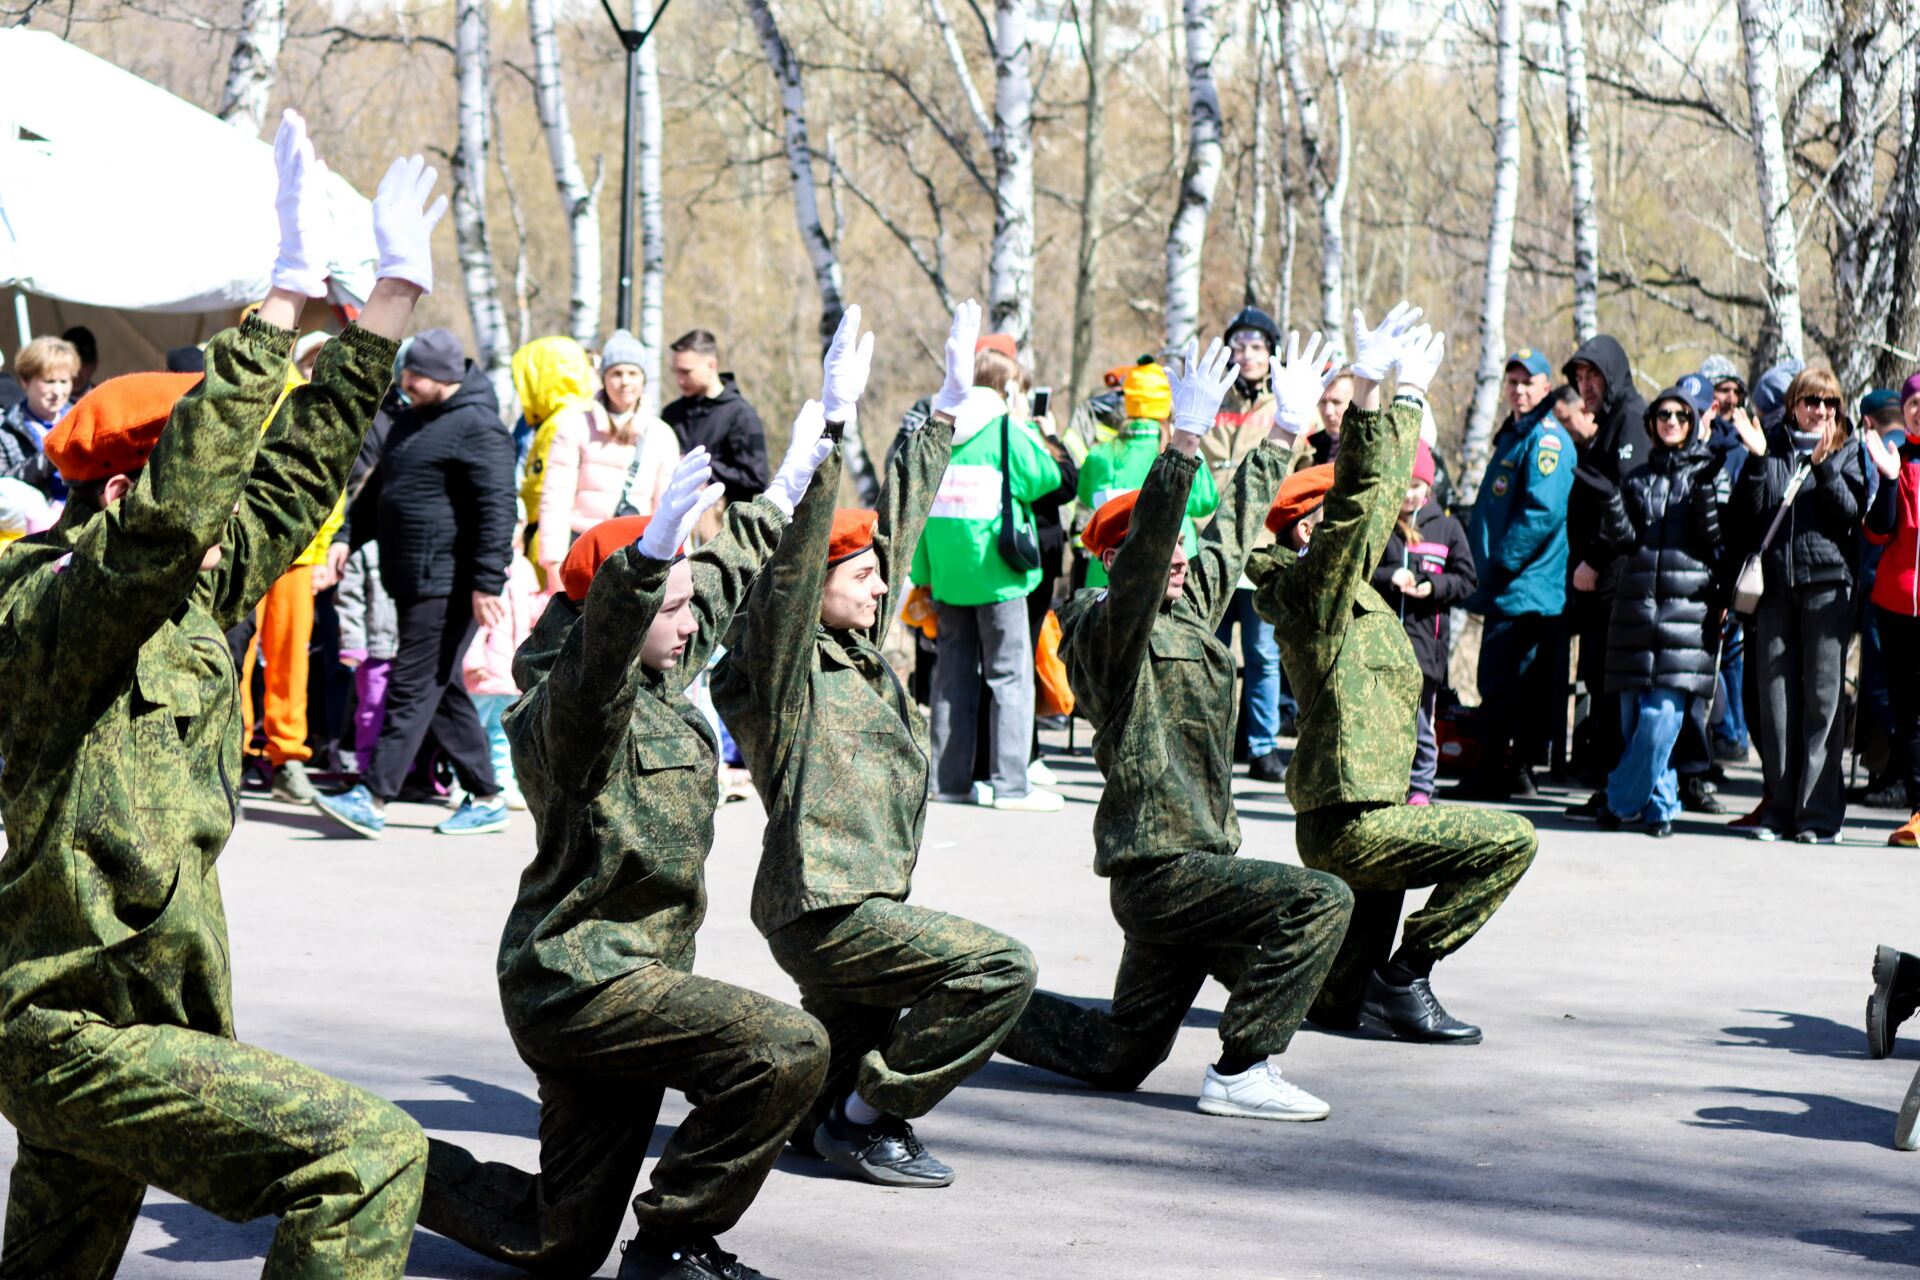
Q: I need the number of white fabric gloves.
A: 10